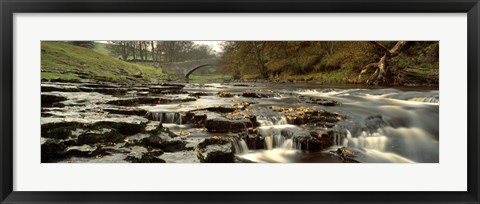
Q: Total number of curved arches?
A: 1